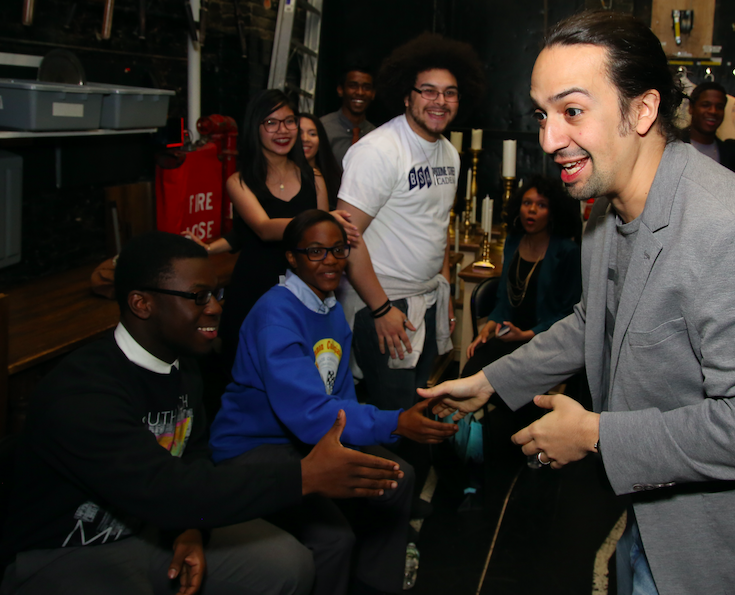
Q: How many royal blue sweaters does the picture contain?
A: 1